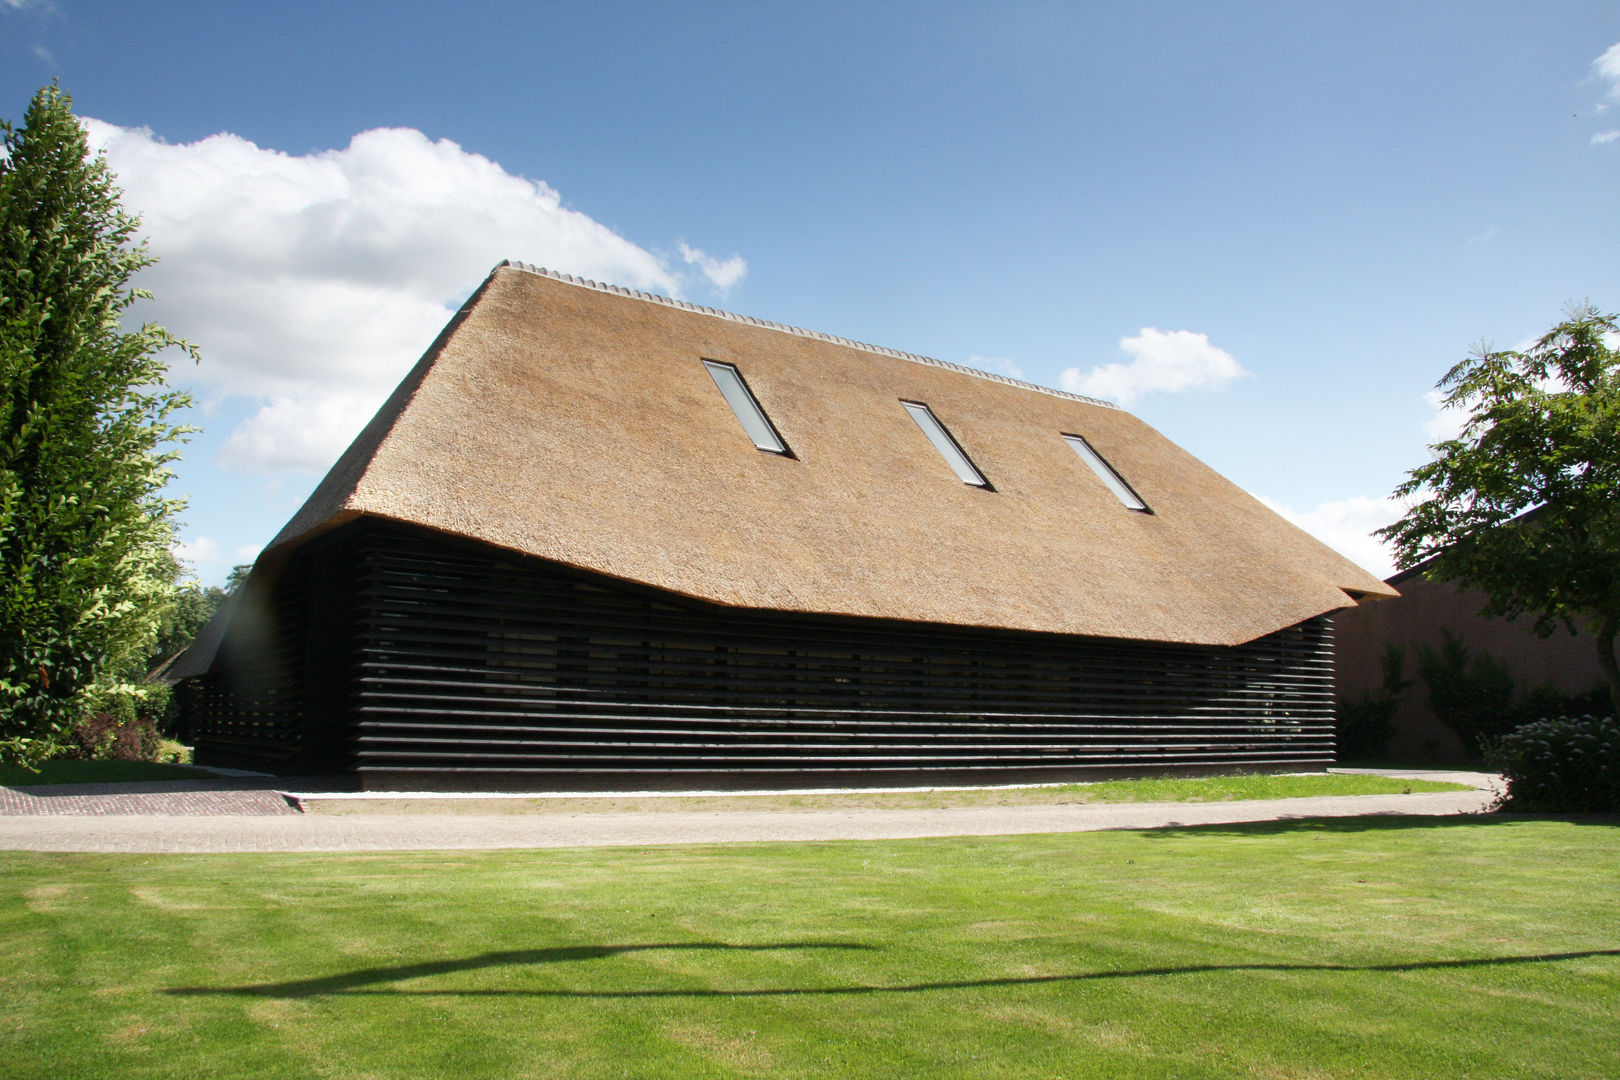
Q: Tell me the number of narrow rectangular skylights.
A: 3